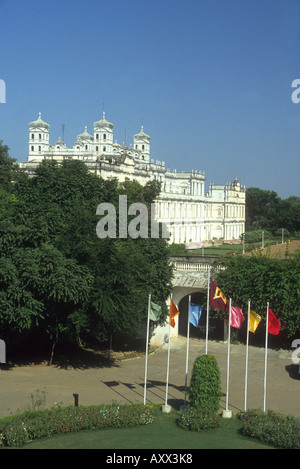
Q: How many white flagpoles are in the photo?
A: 7